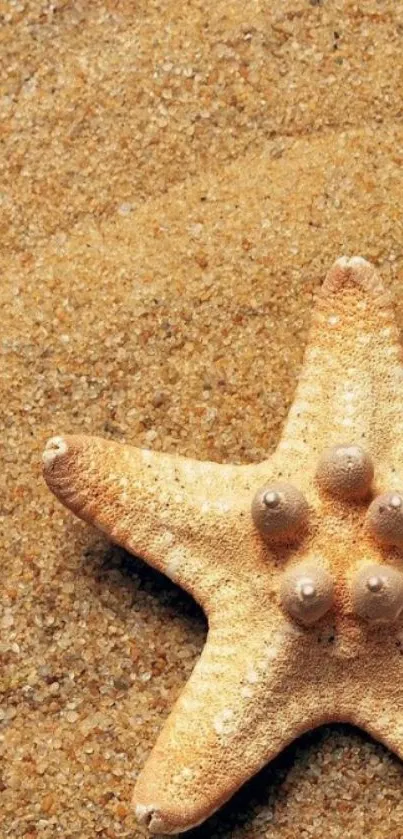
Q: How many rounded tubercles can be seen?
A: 5